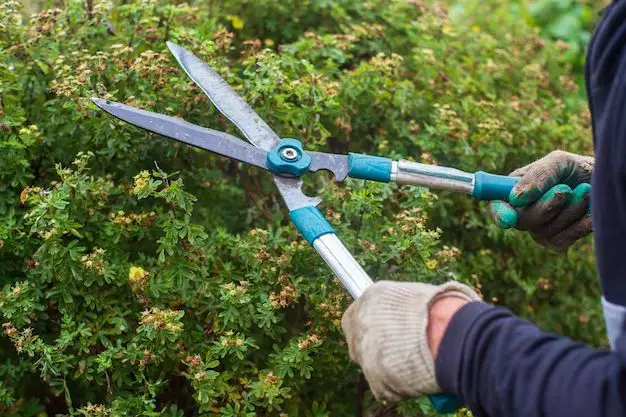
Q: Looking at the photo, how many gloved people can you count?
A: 1